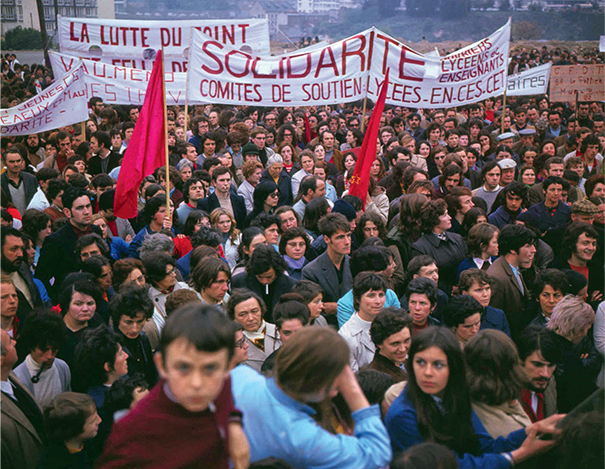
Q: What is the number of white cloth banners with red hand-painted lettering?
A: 4